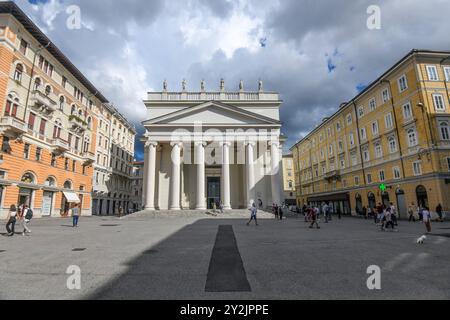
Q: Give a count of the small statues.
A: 6